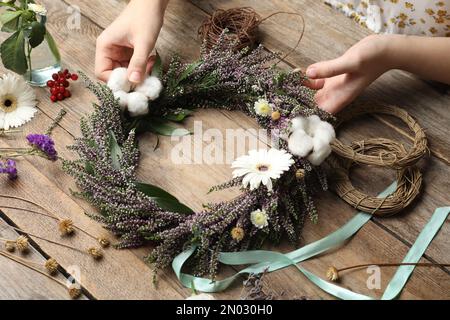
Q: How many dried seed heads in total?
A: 11